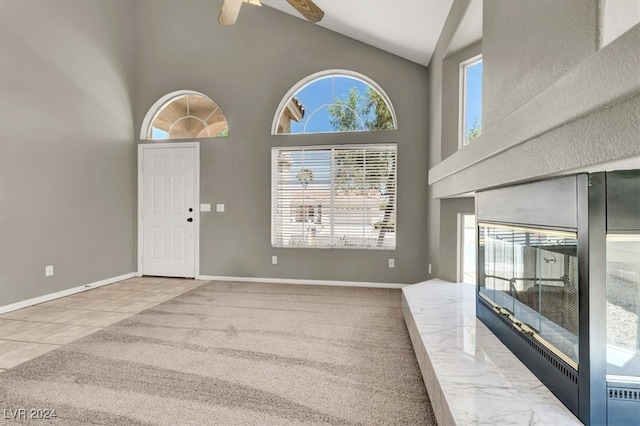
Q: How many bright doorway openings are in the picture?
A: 1